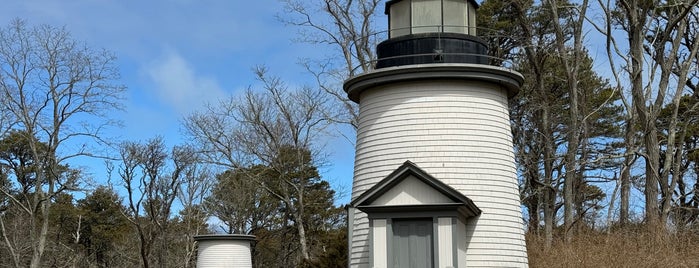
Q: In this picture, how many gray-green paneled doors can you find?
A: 1